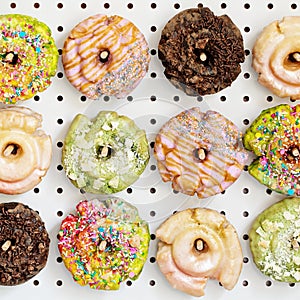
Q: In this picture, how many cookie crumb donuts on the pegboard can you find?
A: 2